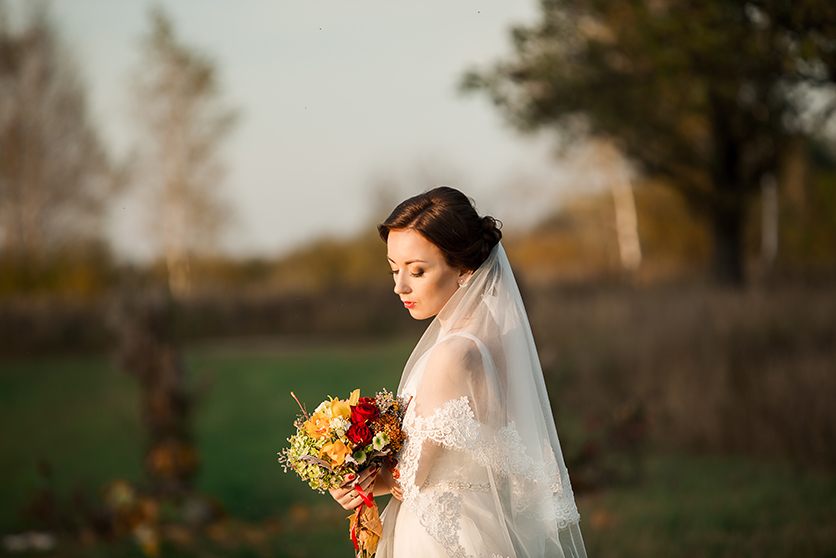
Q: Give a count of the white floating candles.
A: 0